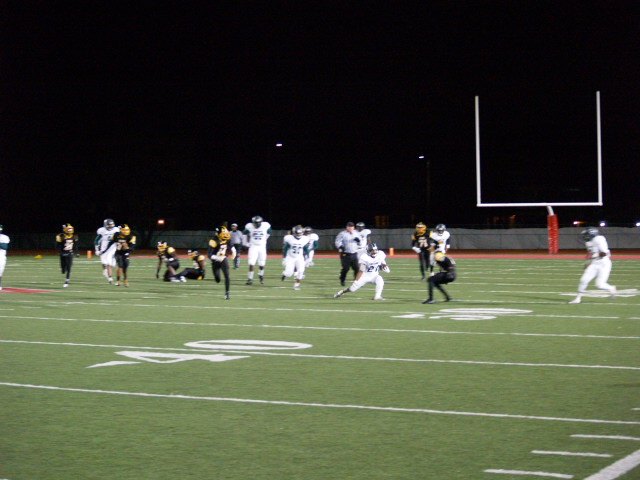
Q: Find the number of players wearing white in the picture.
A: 9